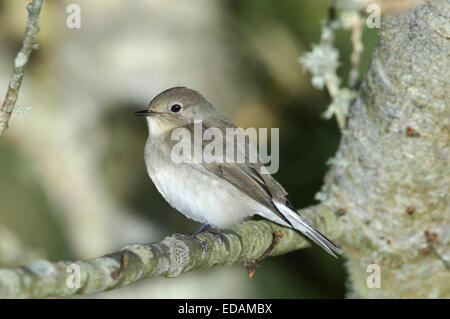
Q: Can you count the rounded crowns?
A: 1